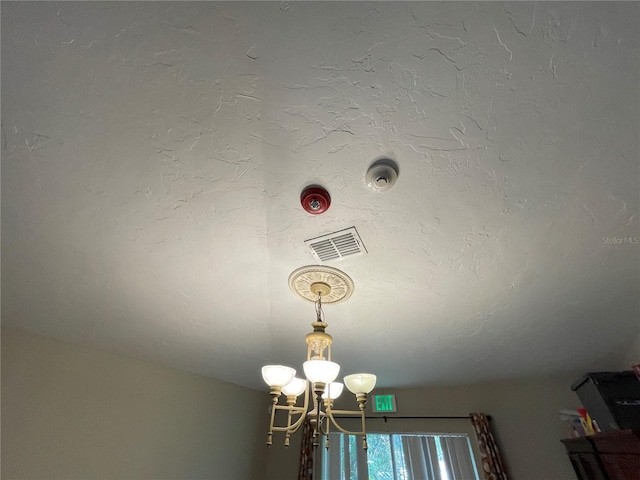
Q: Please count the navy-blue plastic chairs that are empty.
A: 0